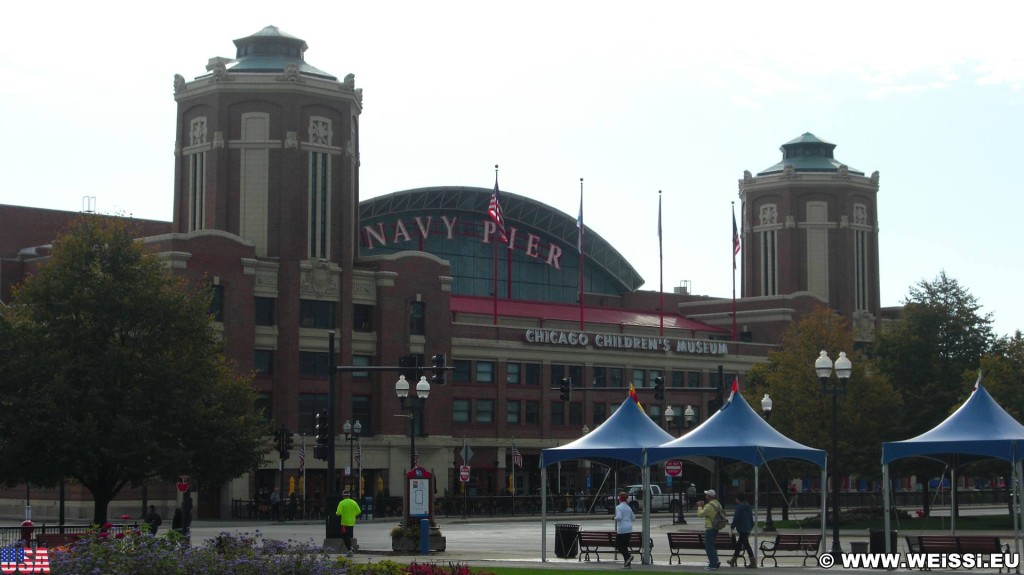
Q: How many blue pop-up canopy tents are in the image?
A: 3